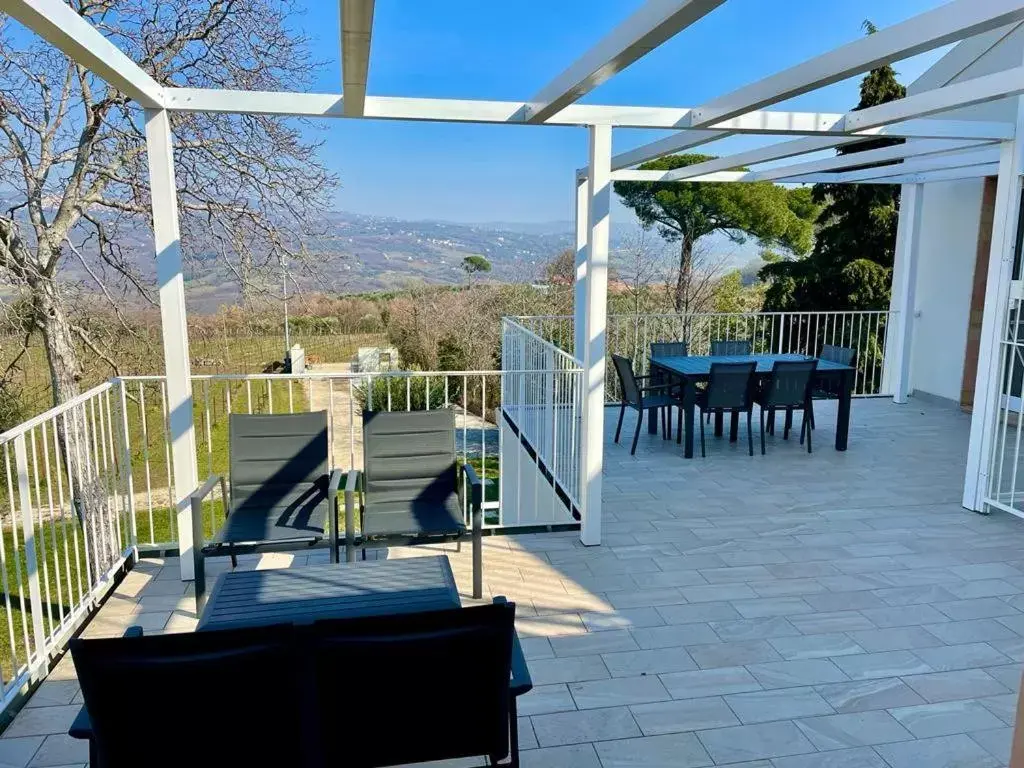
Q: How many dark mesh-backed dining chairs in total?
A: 6